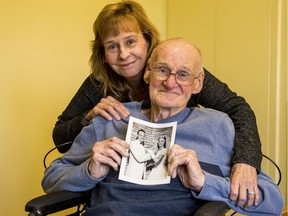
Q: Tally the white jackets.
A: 1